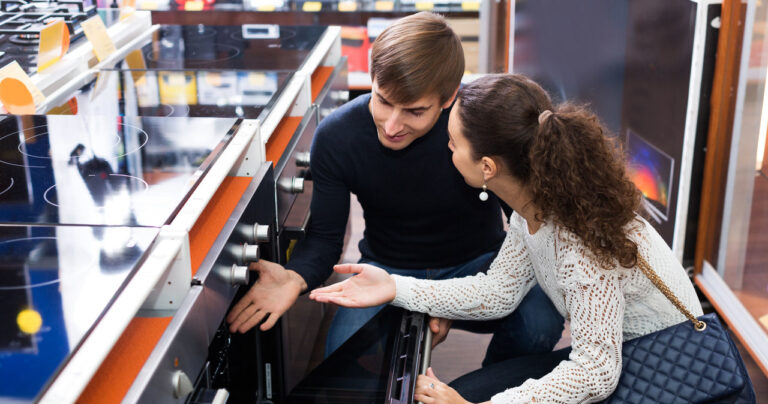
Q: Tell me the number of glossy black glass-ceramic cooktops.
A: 4